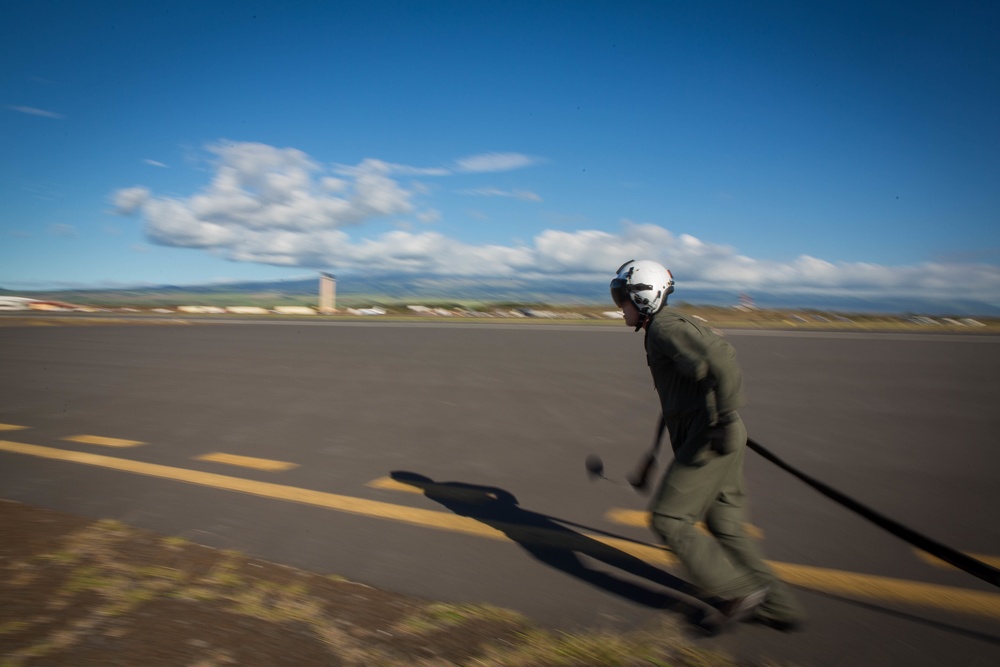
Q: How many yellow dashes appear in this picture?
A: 6